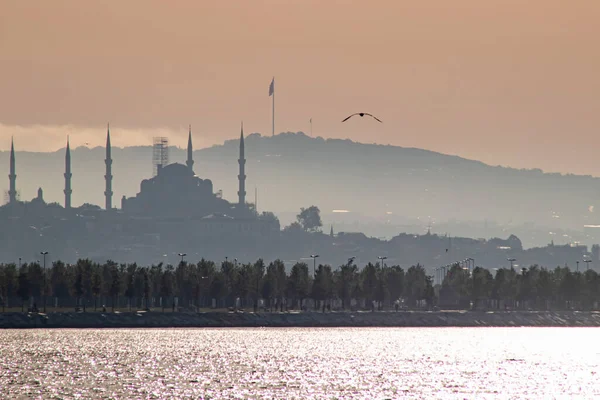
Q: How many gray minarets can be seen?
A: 5